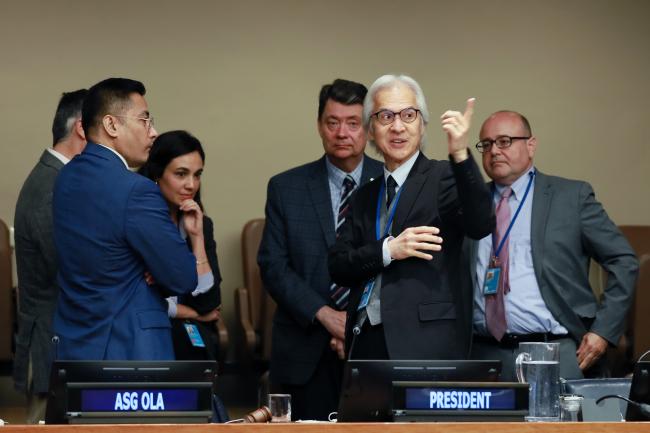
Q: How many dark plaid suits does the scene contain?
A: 1